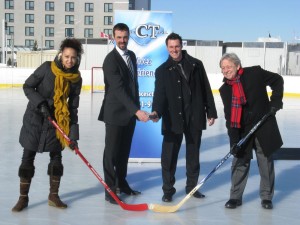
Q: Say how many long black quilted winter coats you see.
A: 1